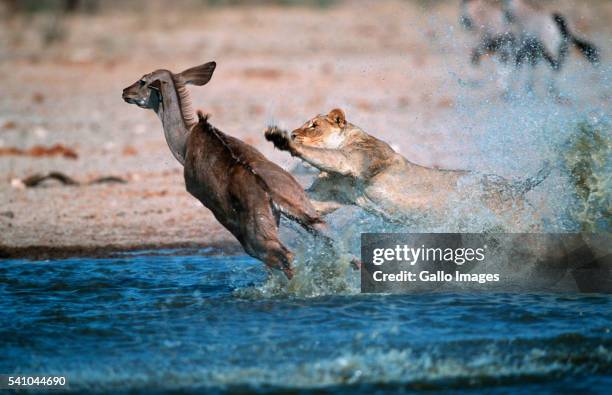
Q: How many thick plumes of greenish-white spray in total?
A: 2